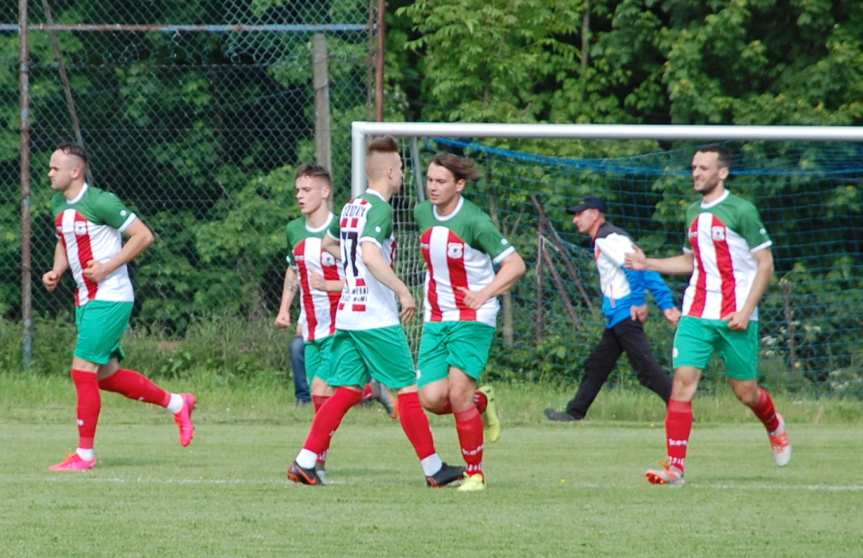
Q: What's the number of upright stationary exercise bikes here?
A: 0